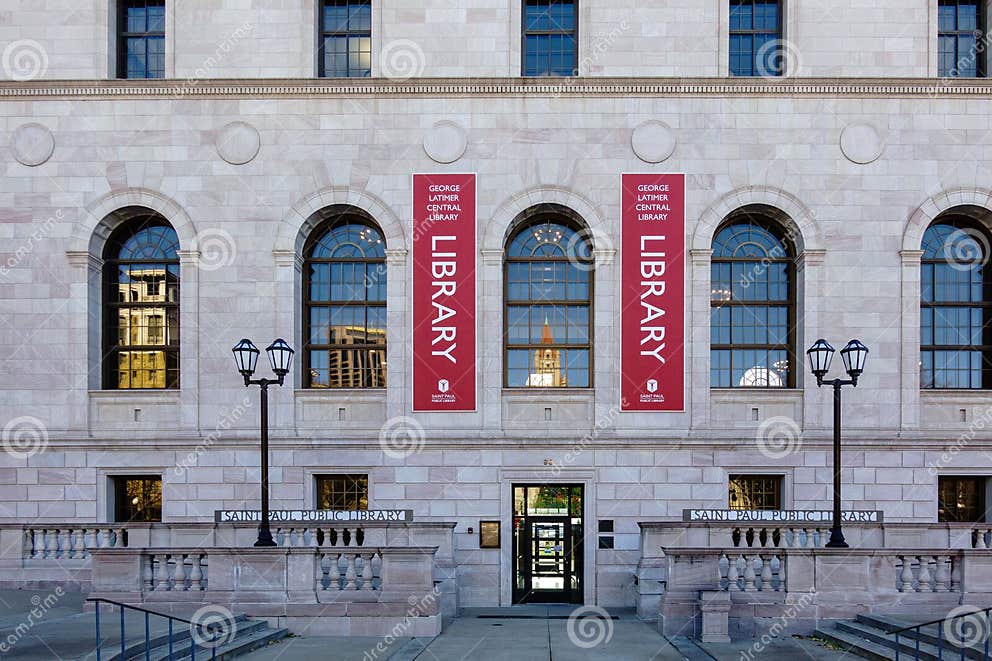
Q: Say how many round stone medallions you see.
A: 5